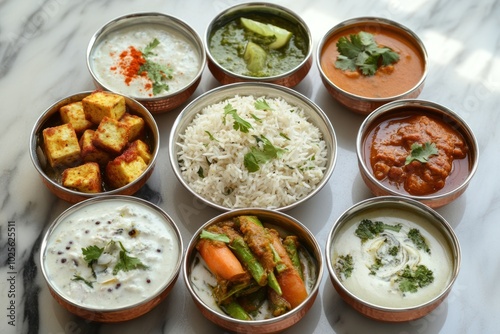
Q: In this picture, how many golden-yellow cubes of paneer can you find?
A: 9